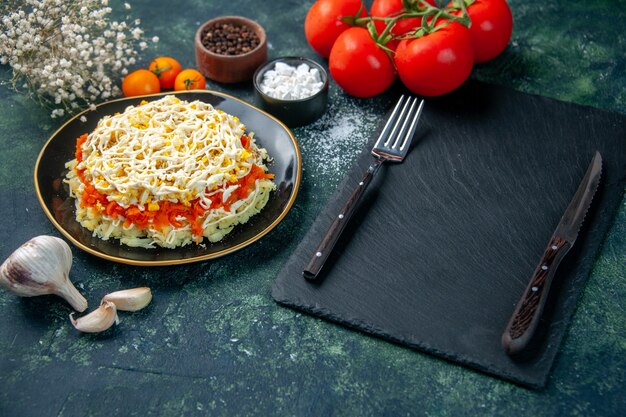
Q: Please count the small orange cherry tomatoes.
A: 3